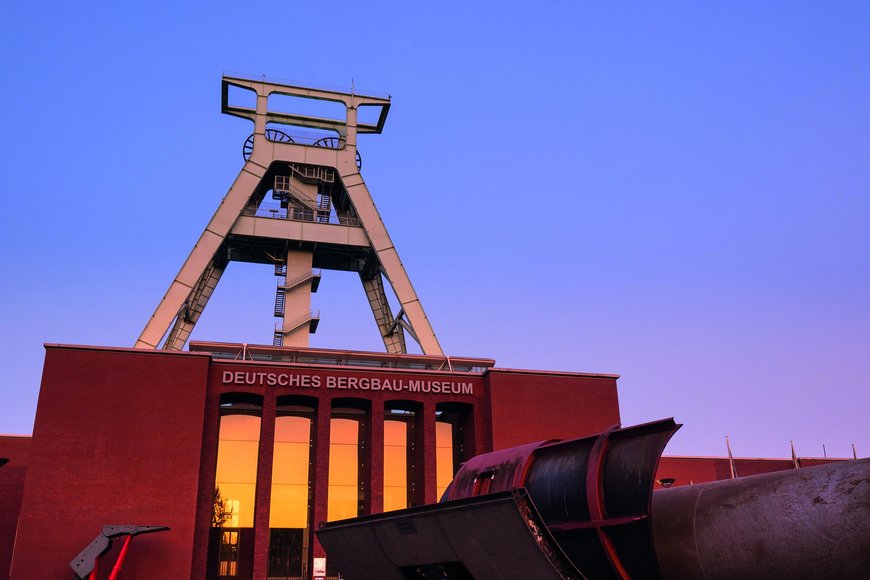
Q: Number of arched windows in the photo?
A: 5